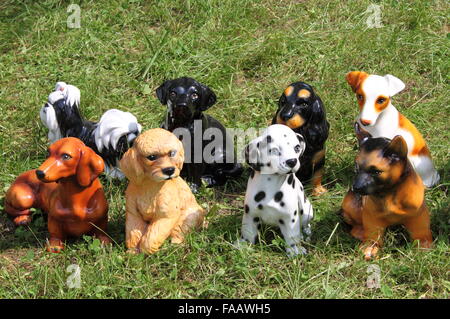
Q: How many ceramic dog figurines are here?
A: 8